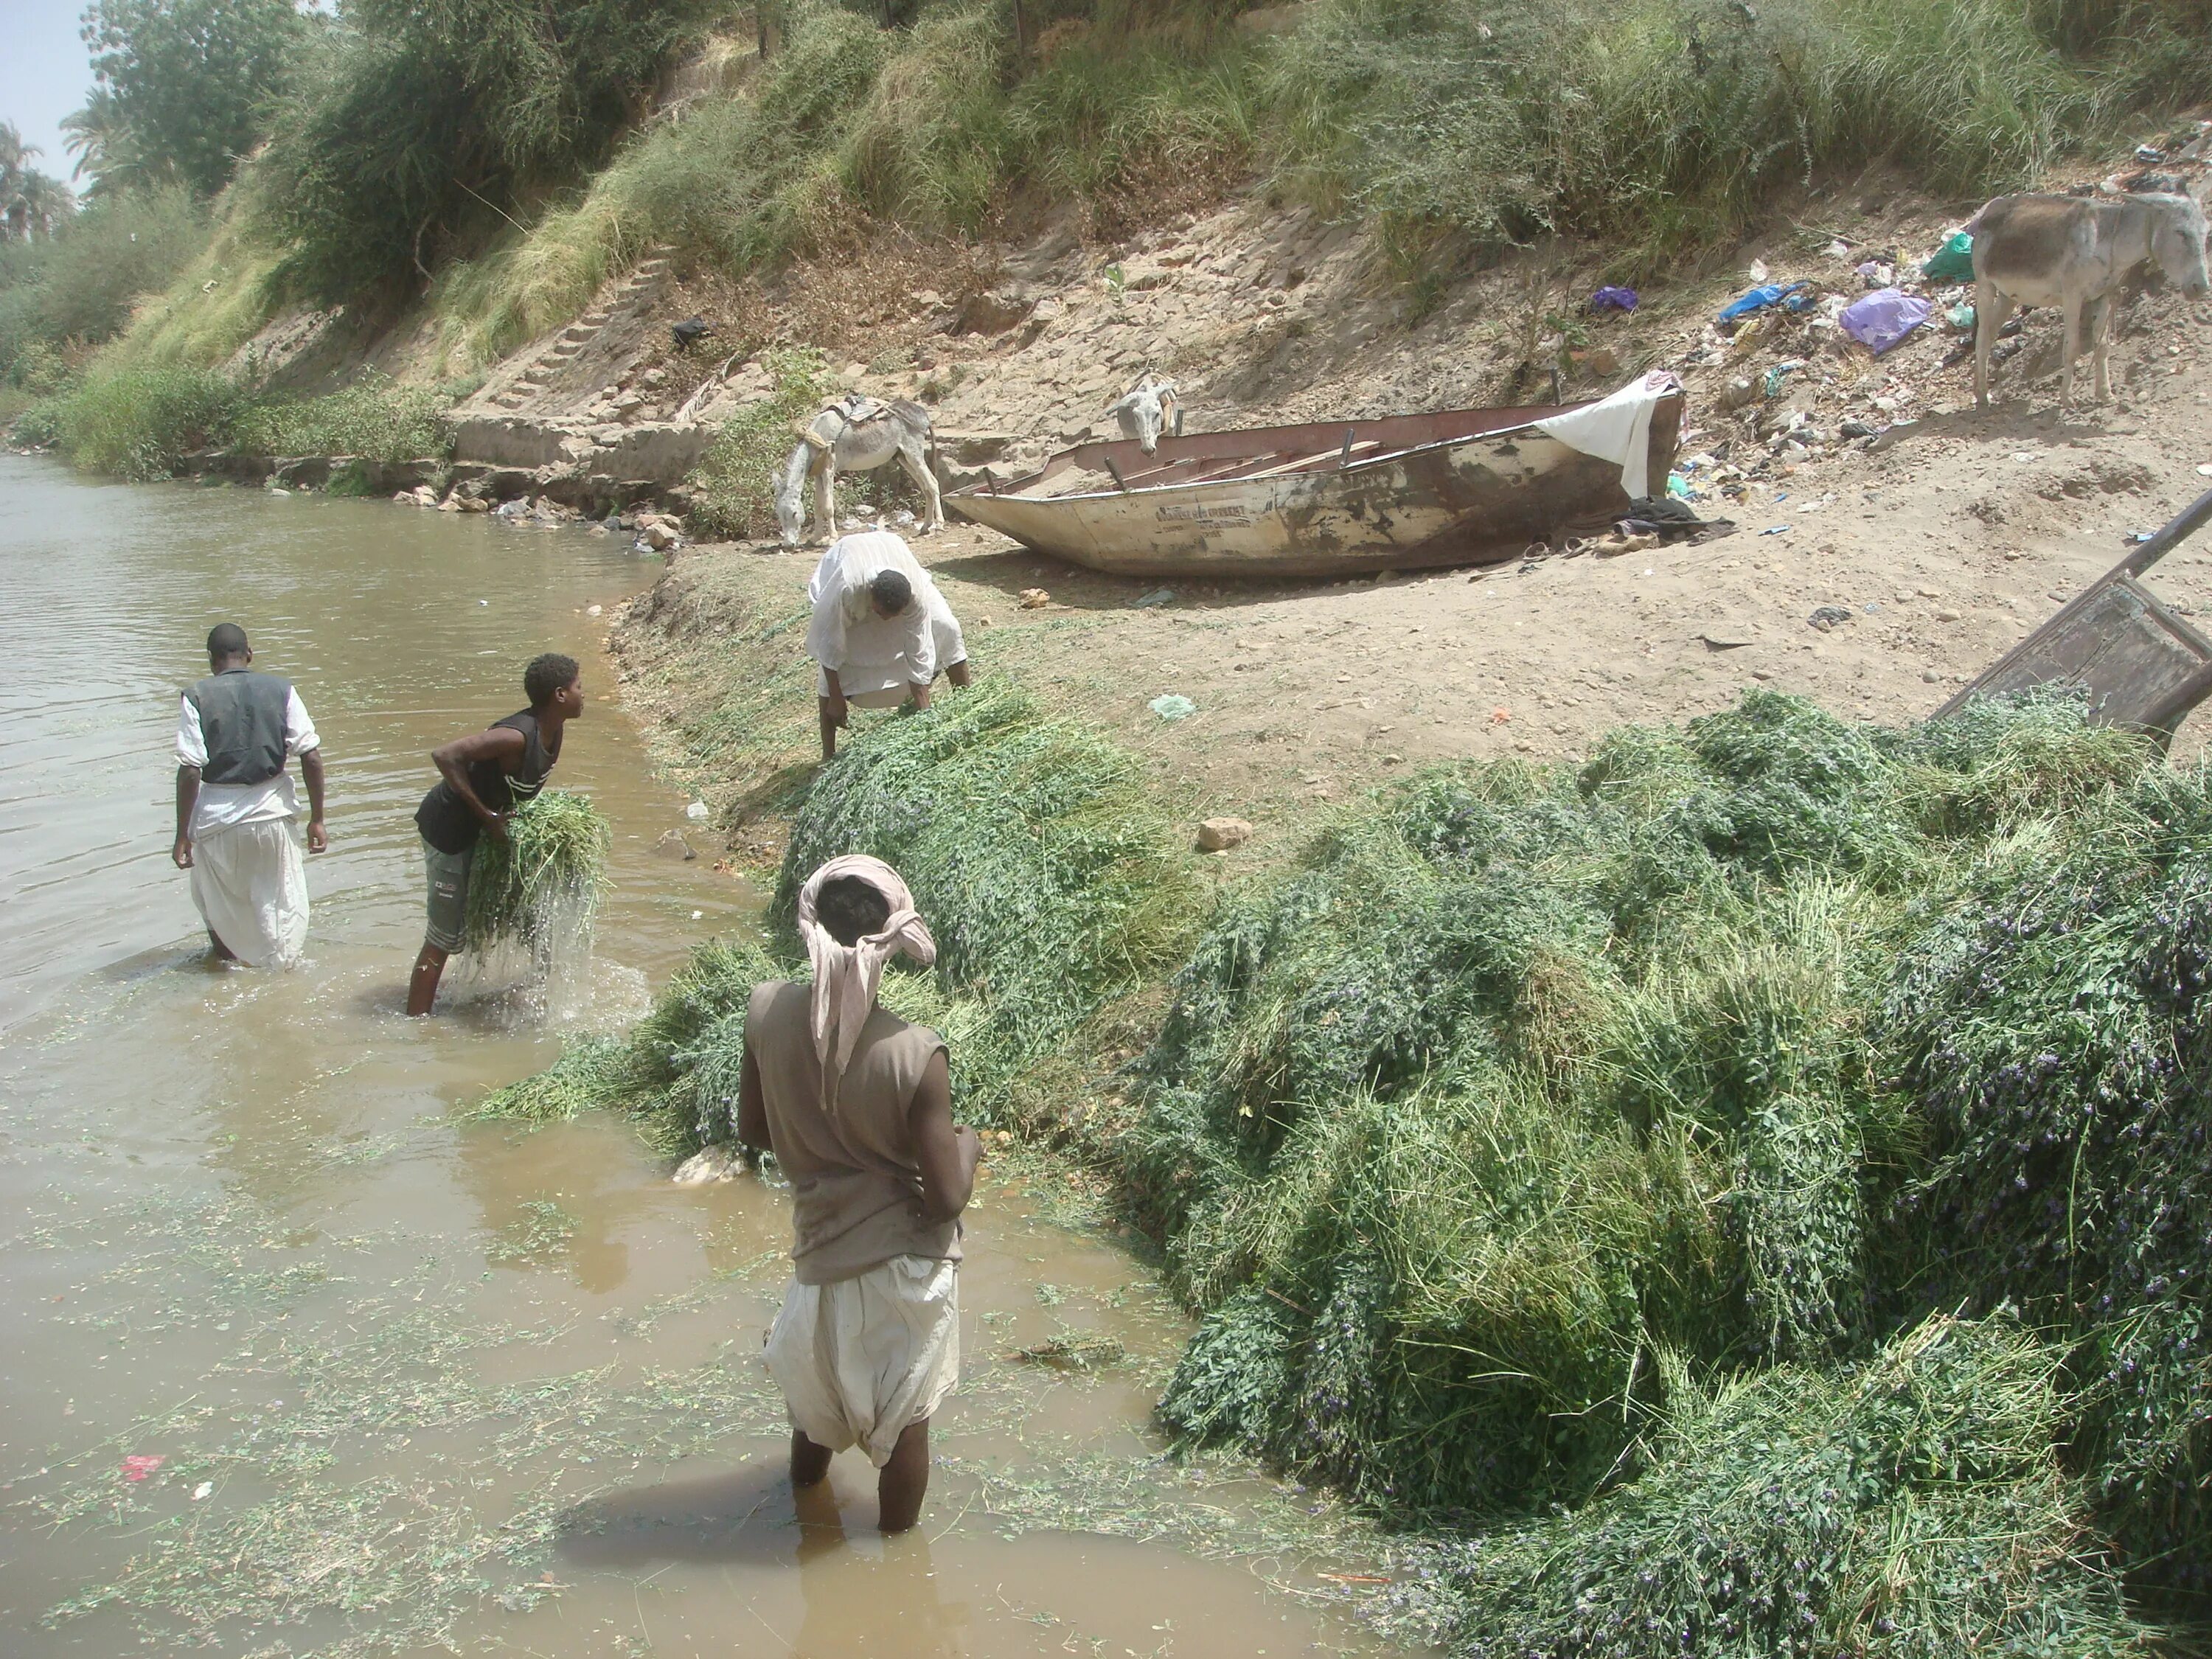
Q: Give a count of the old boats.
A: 1